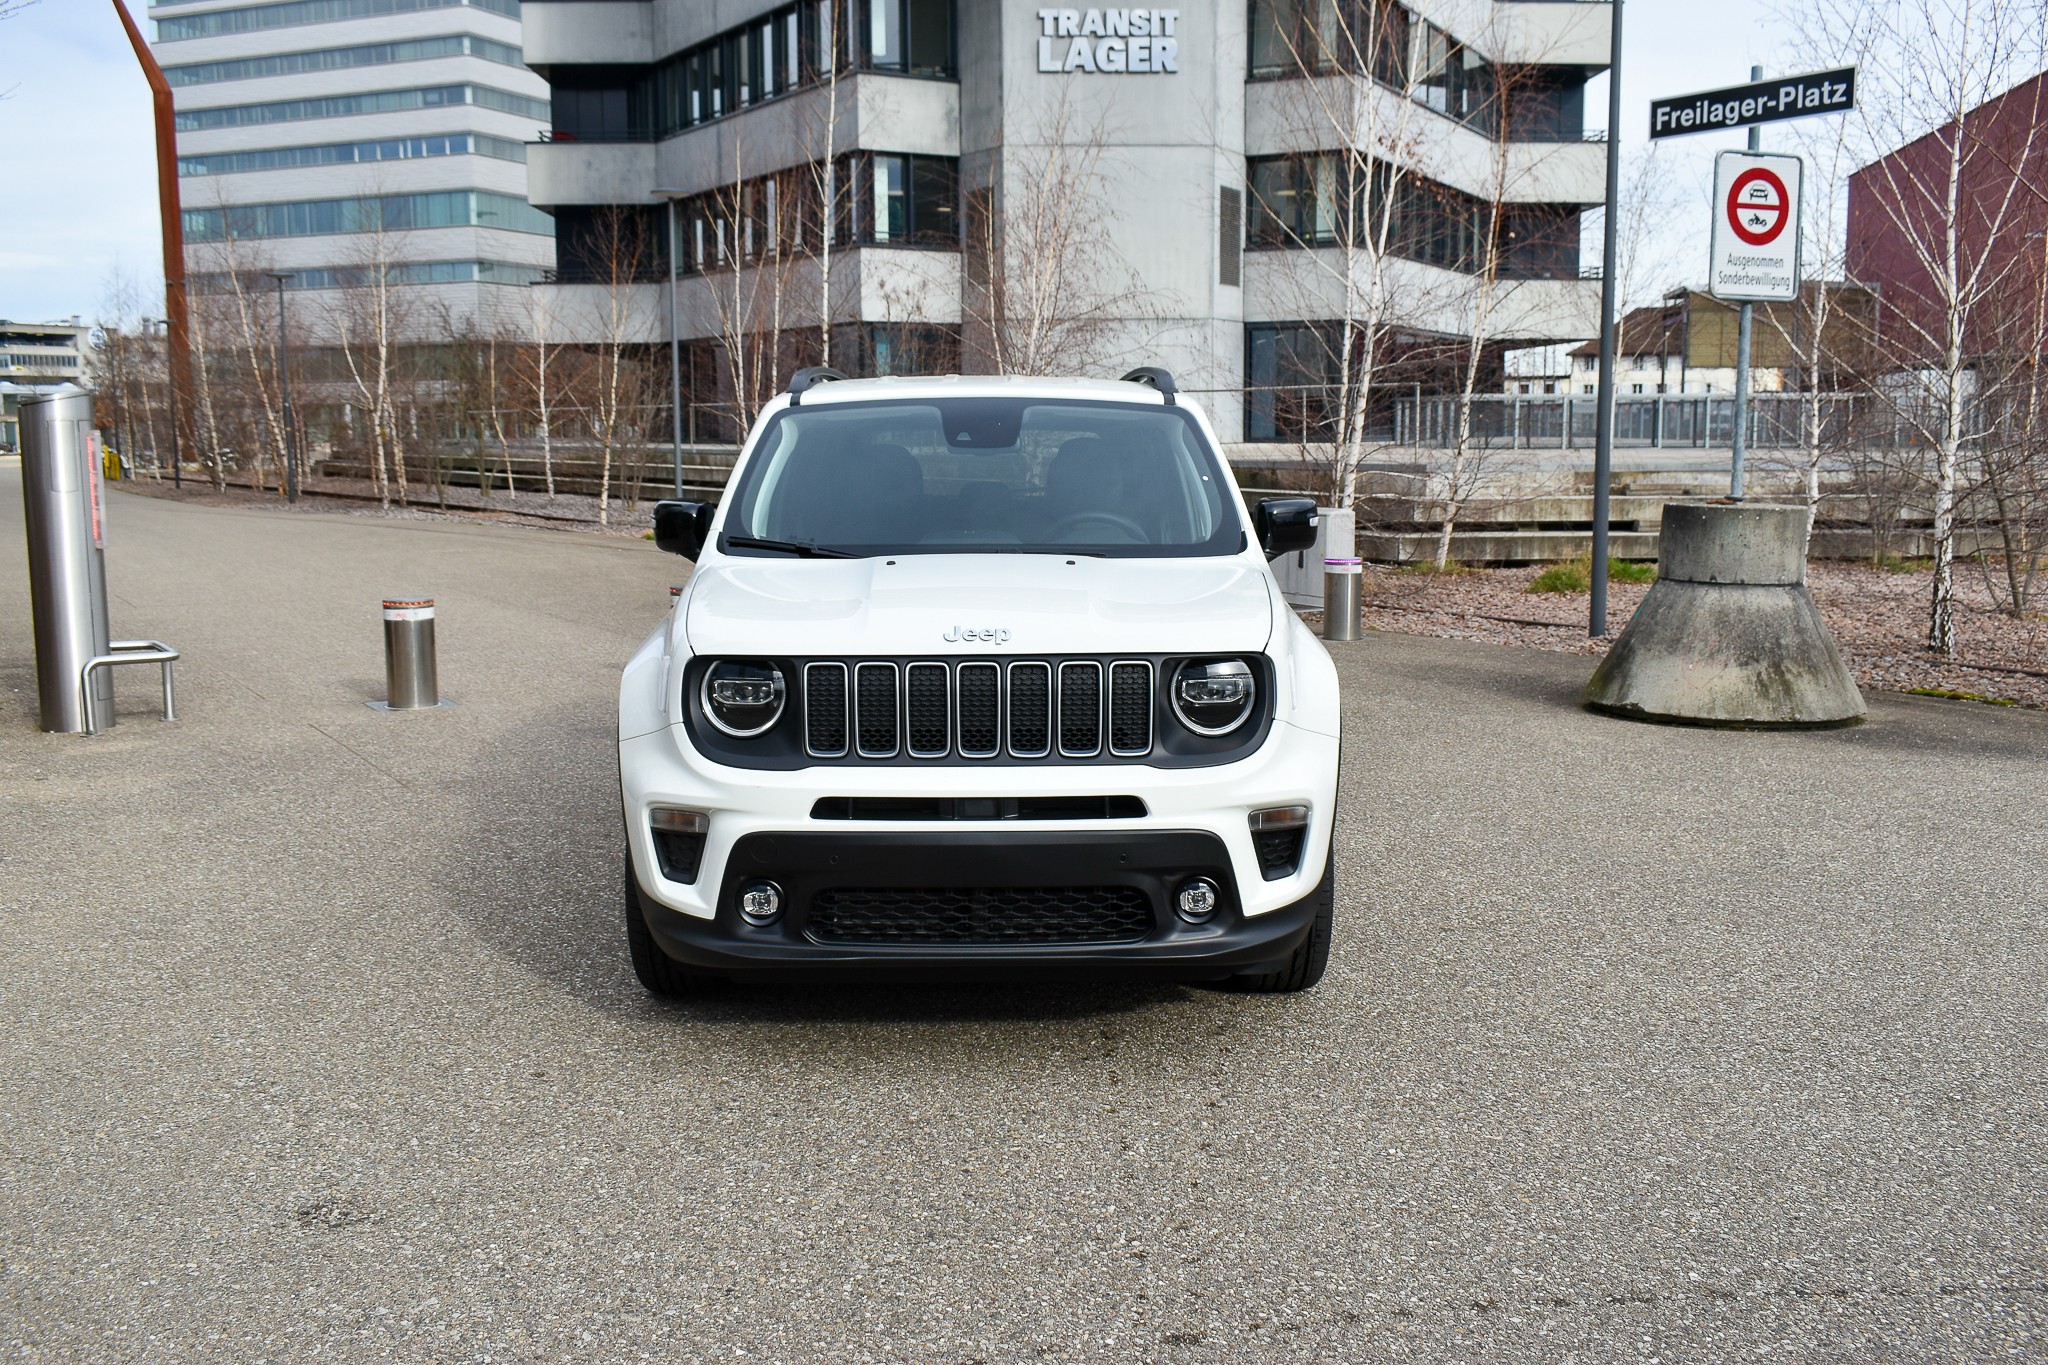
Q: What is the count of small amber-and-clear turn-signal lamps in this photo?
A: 2